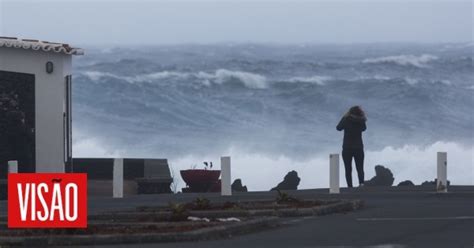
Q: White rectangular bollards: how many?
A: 5